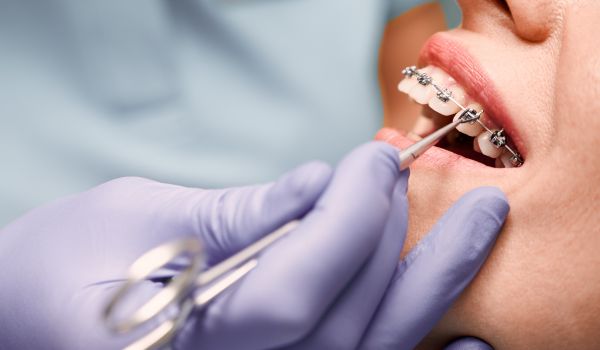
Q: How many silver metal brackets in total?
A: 6